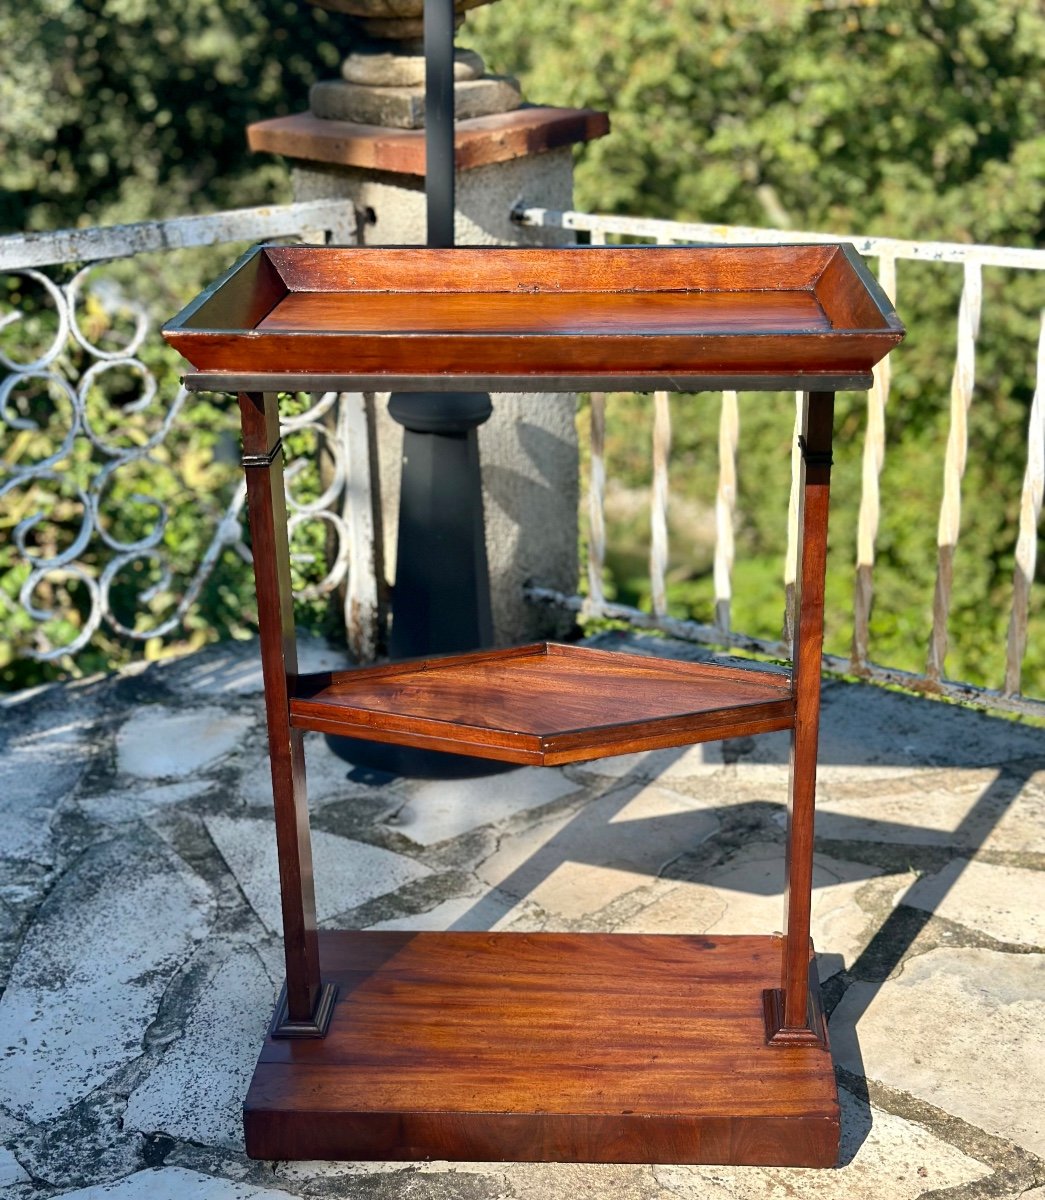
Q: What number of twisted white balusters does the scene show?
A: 7